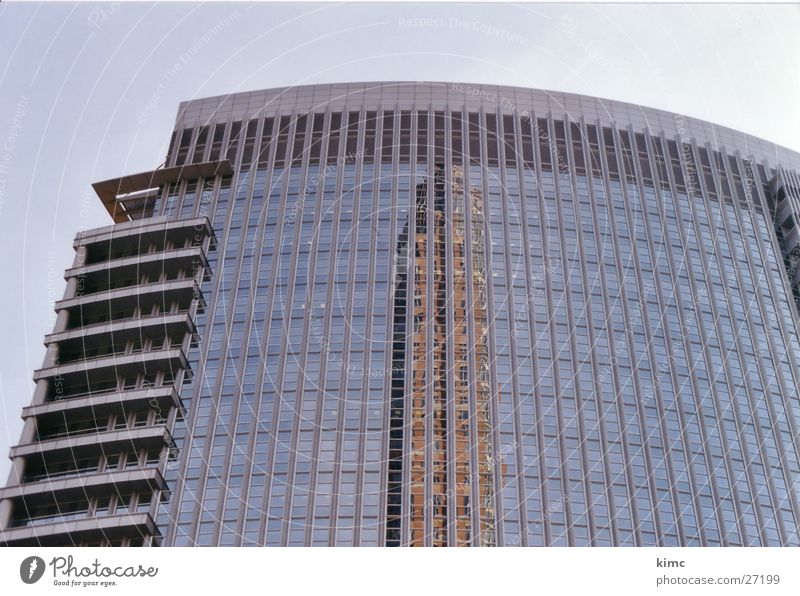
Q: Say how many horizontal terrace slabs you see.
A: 9